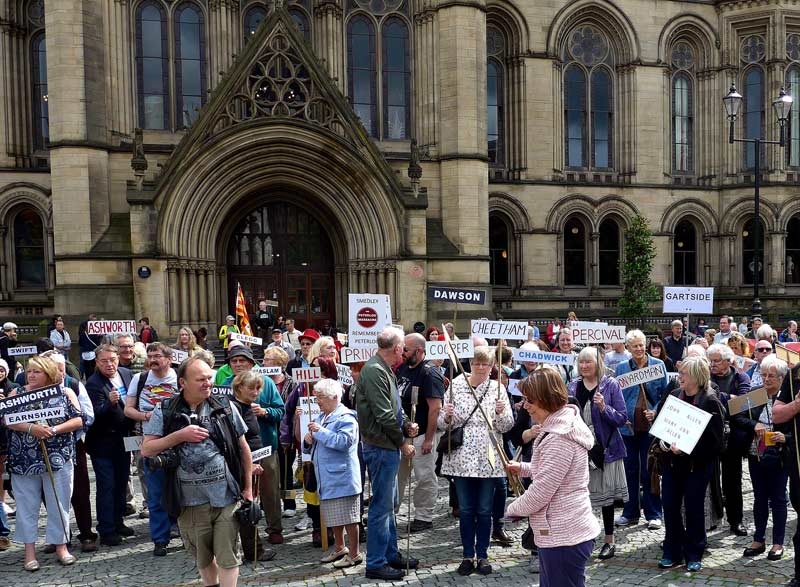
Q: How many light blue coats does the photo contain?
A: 1